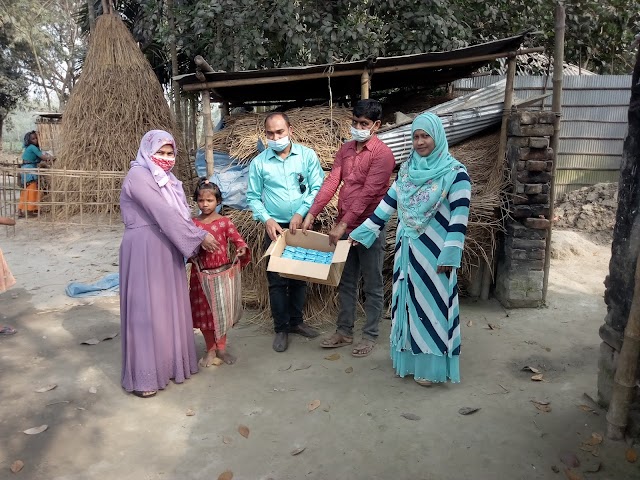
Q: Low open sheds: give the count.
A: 1